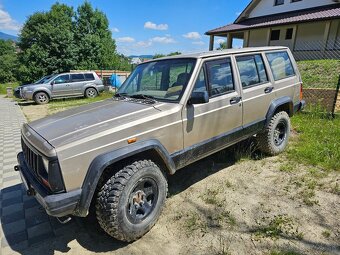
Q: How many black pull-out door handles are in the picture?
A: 2